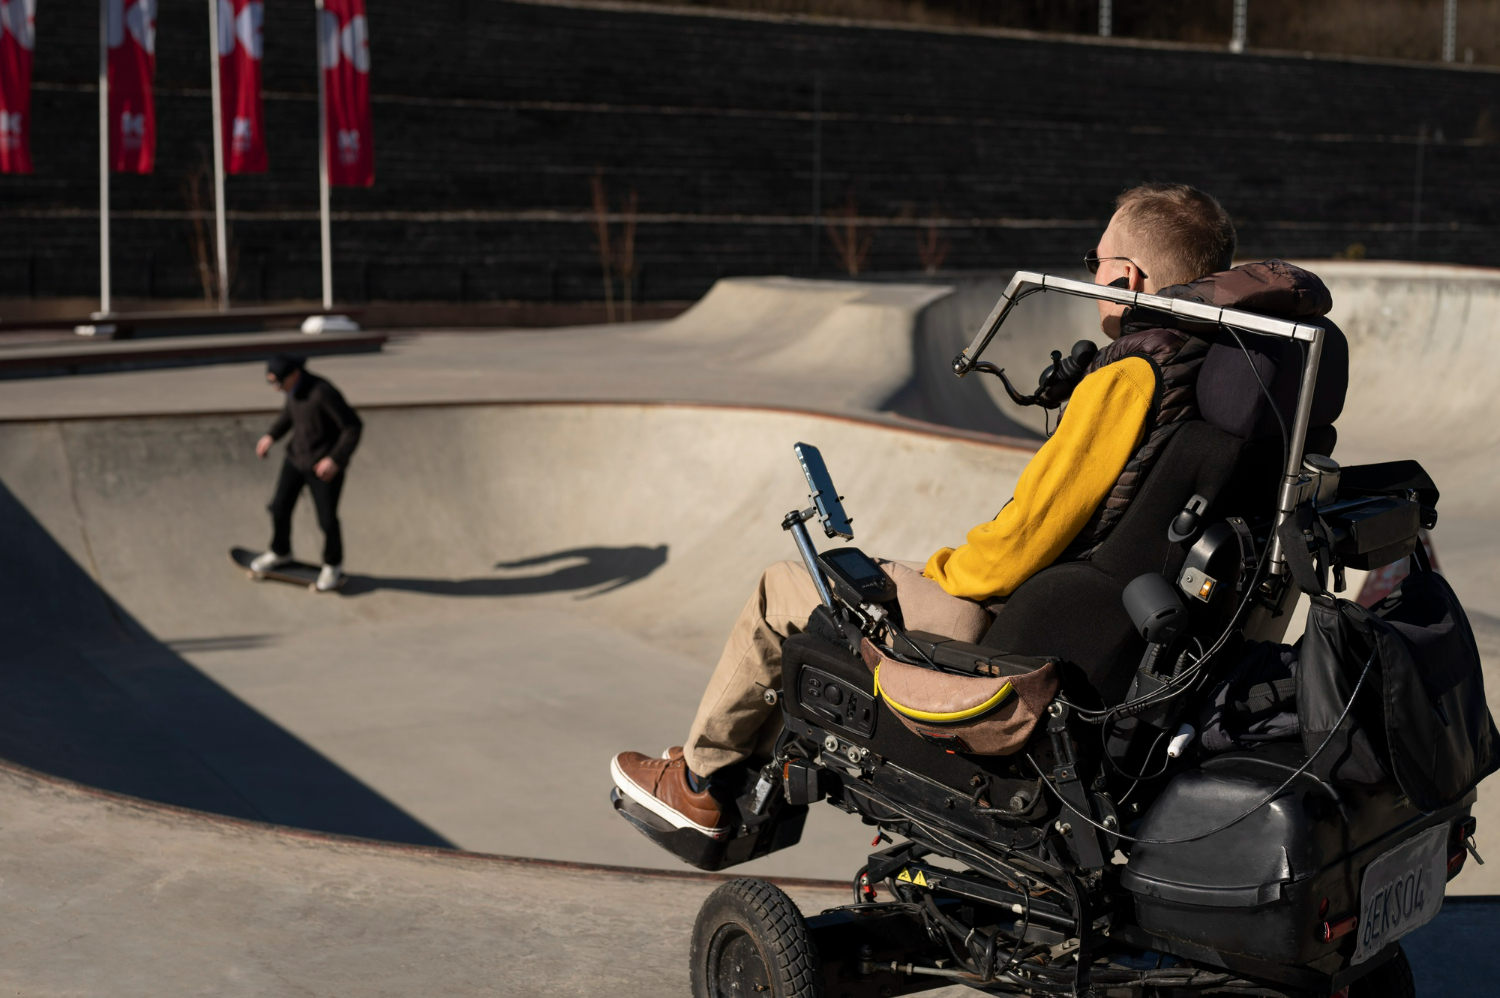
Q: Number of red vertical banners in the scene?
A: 4